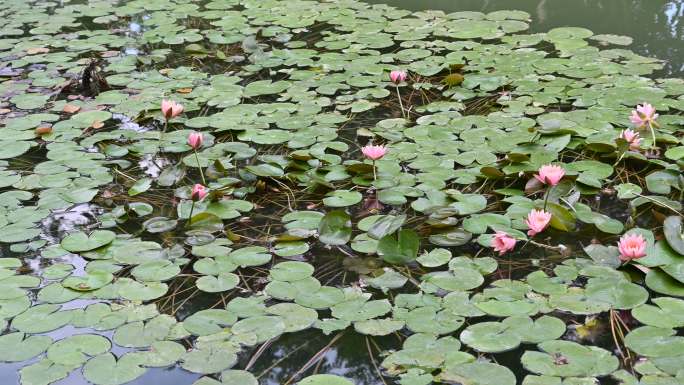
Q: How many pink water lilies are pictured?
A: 11